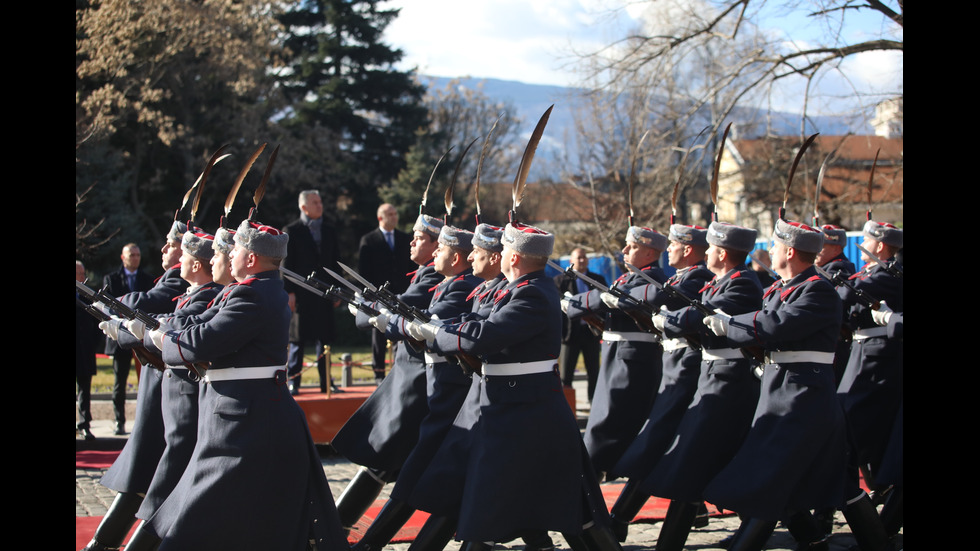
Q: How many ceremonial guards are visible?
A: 14